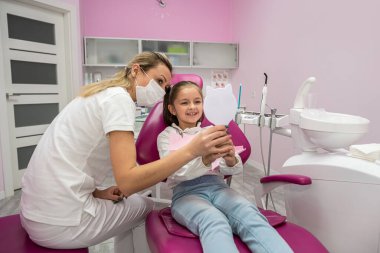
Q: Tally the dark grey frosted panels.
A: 4